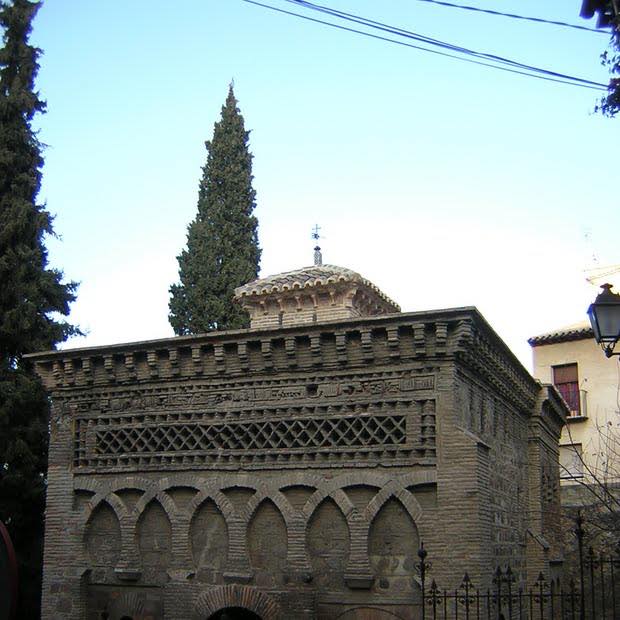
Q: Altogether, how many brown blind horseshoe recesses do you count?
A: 6